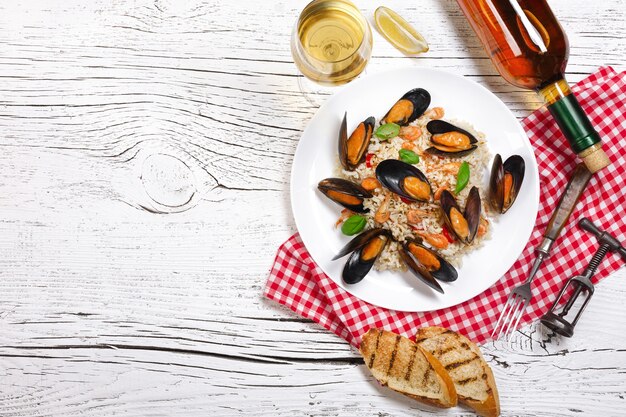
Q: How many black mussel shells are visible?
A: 9